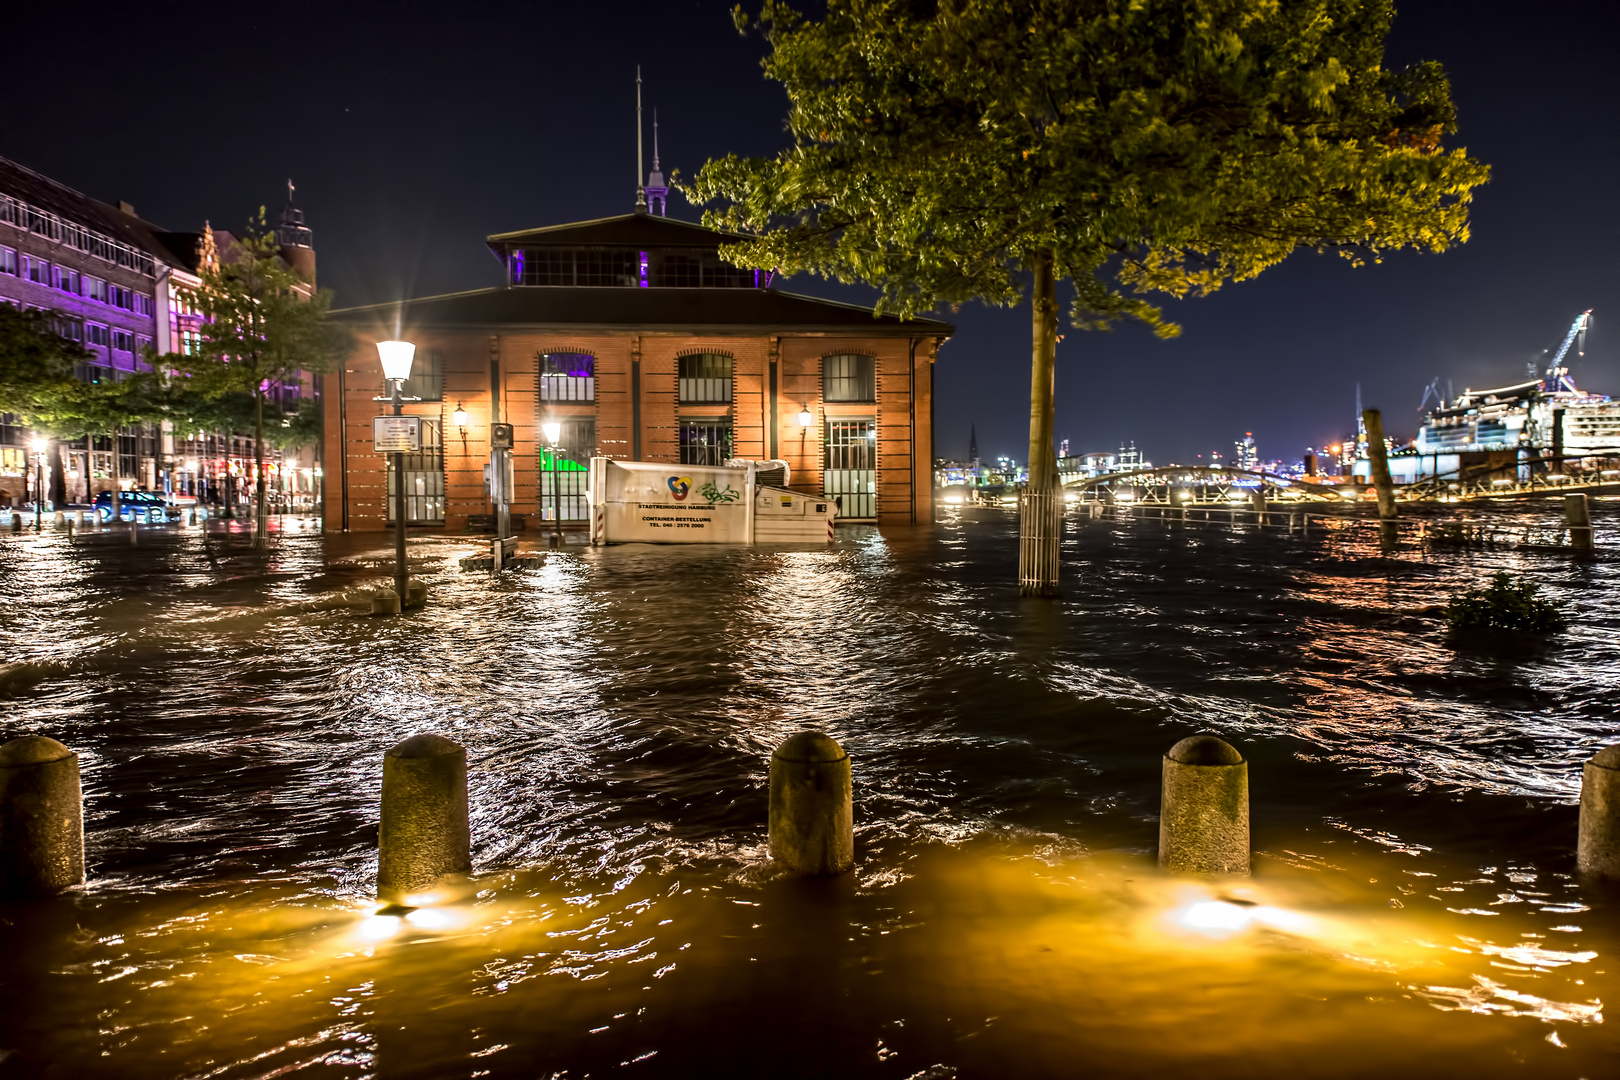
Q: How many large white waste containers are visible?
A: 1